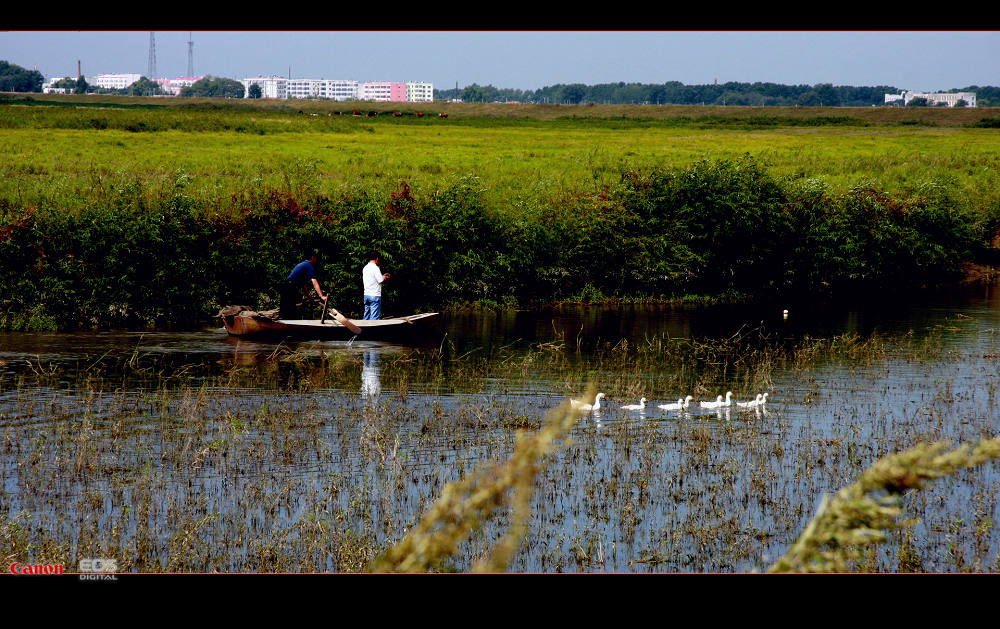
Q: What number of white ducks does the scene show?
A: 8